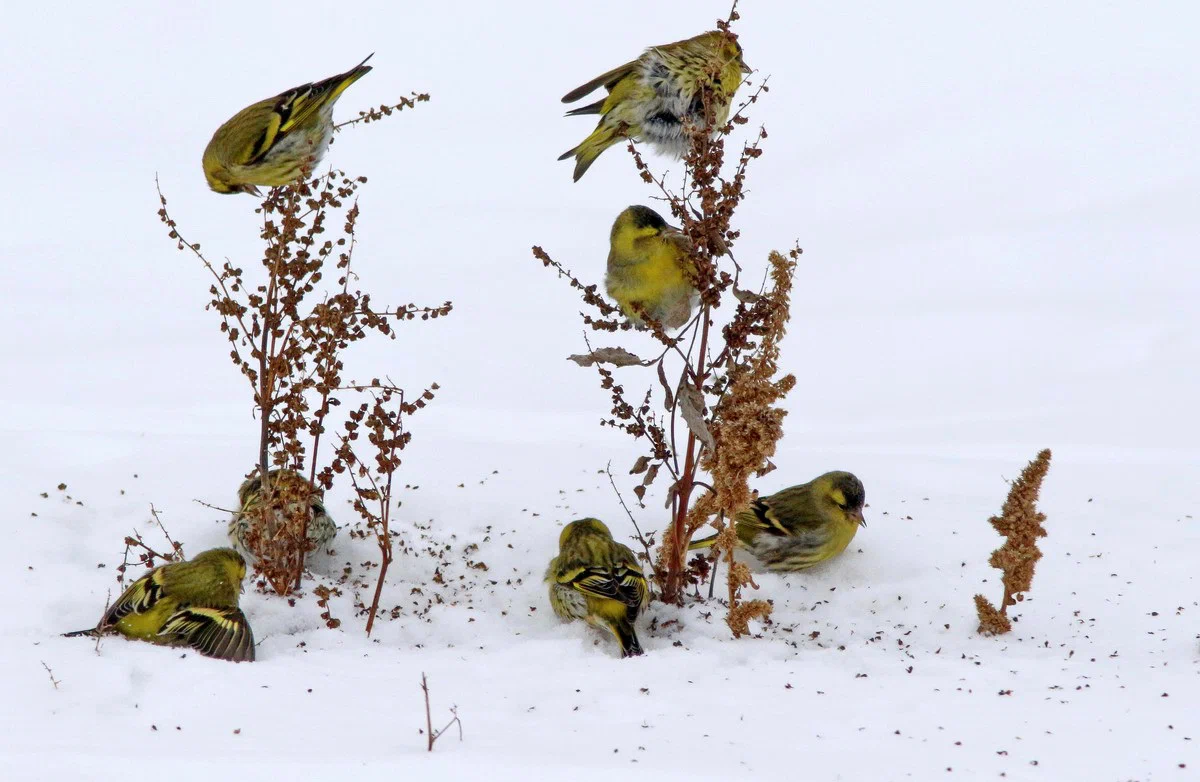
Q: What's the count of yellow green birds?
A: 7